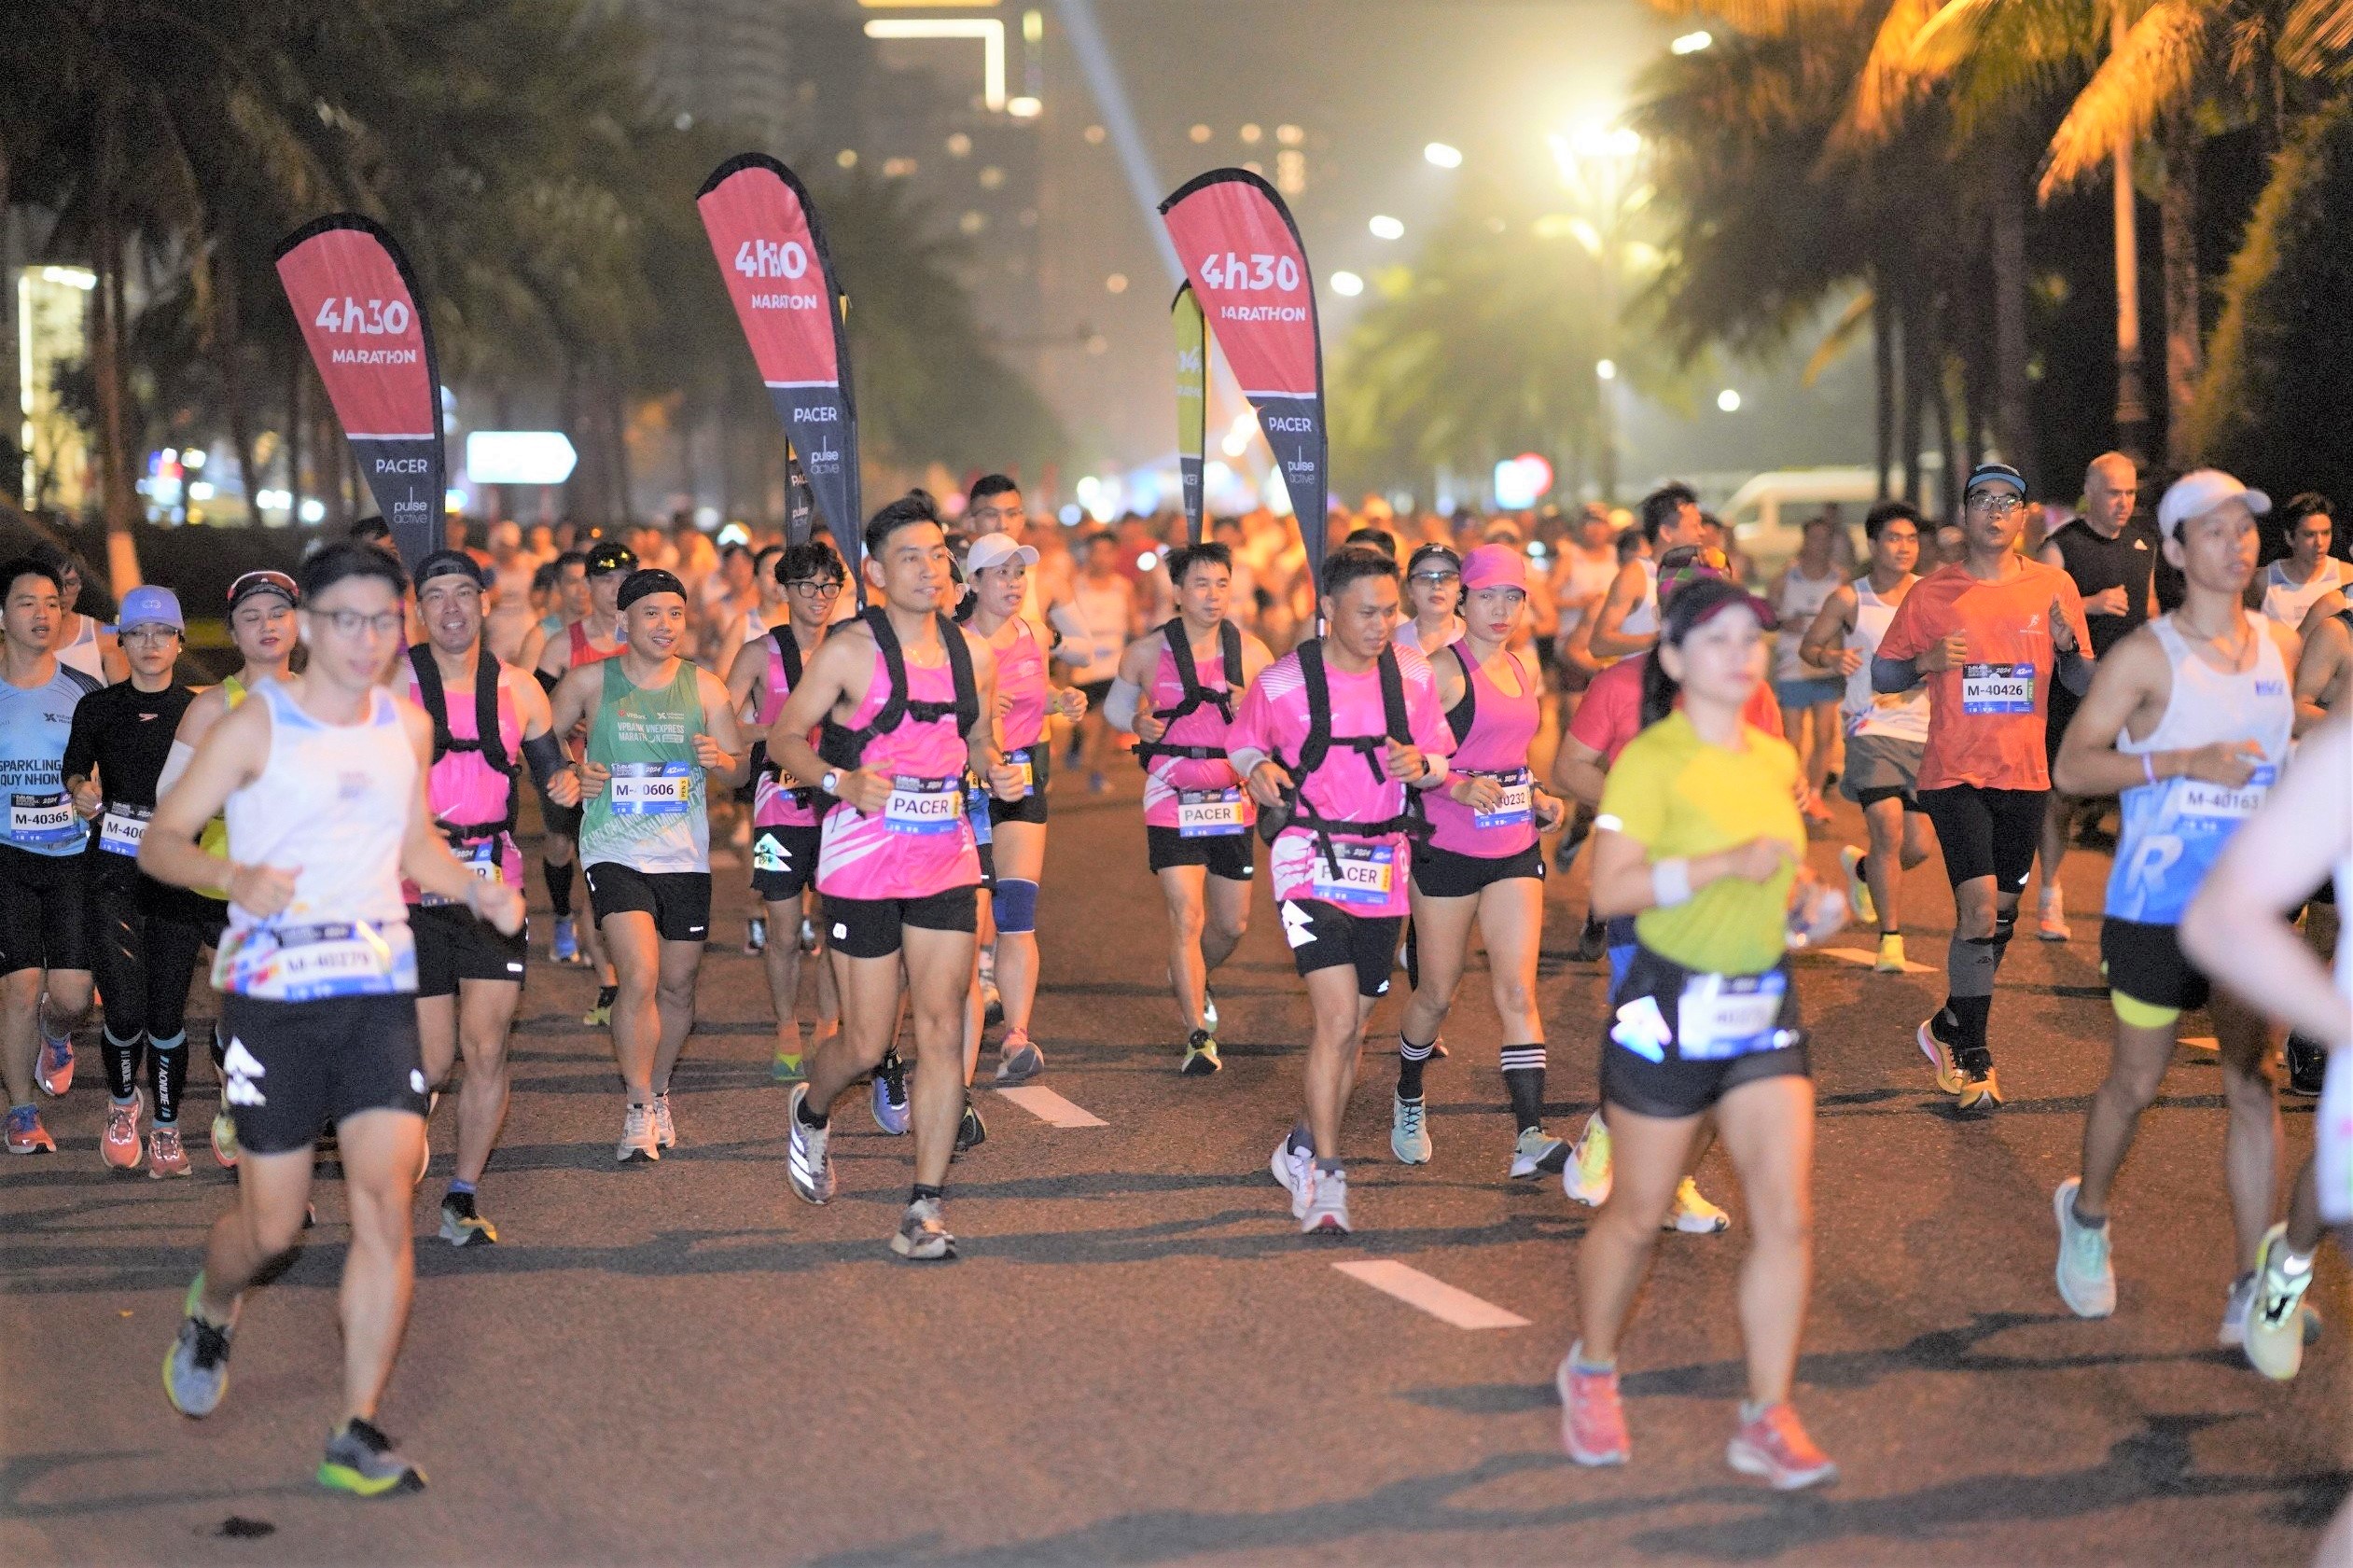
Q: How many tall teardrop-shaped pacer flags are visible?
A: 5